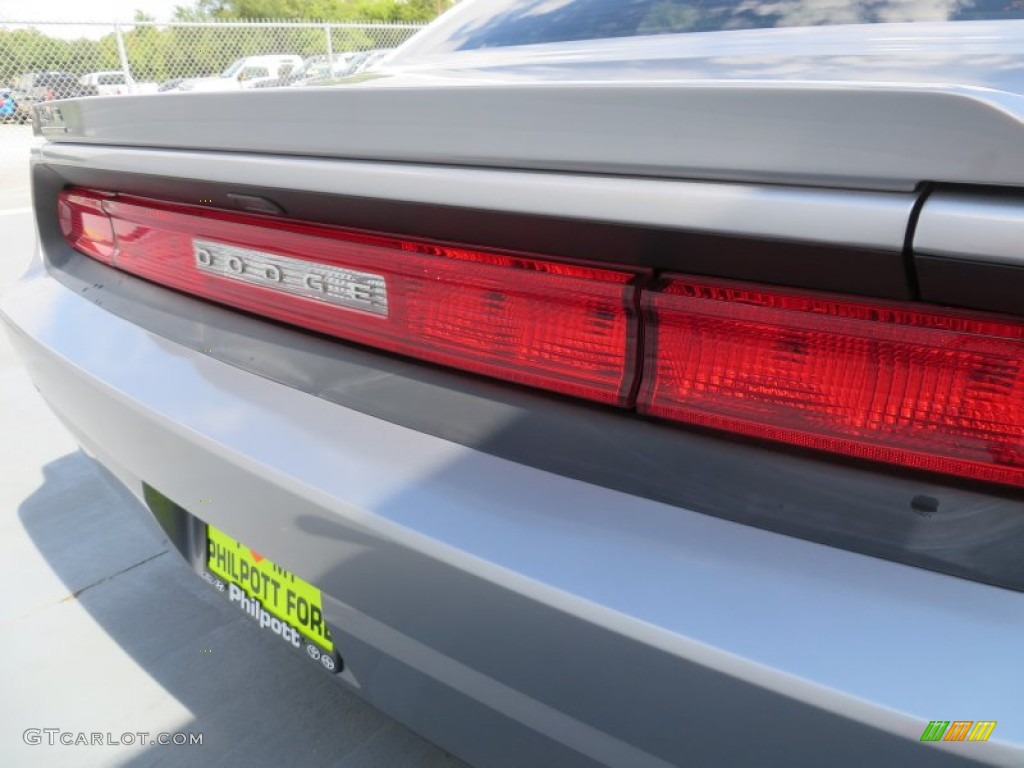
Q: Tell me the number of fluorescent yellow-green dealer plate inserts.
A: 1